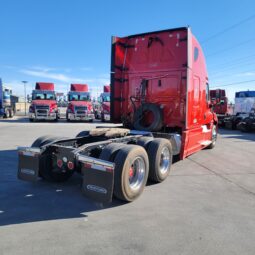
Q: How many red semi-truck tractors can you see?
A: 5